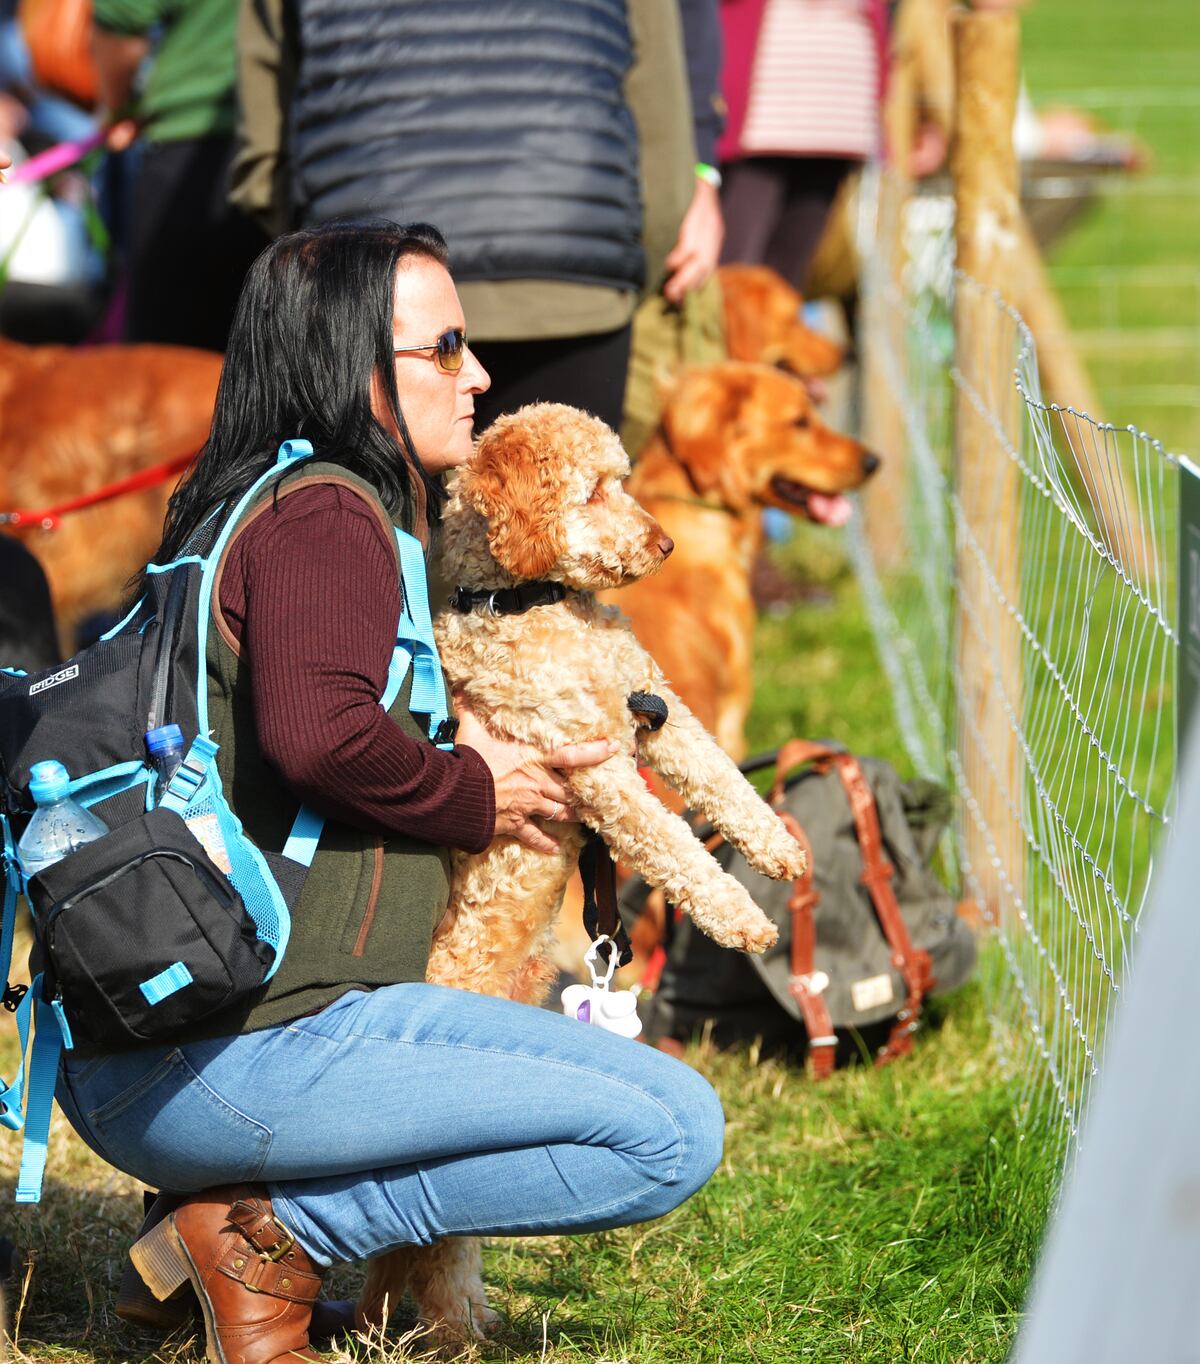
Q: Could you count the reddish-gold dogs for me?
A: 3